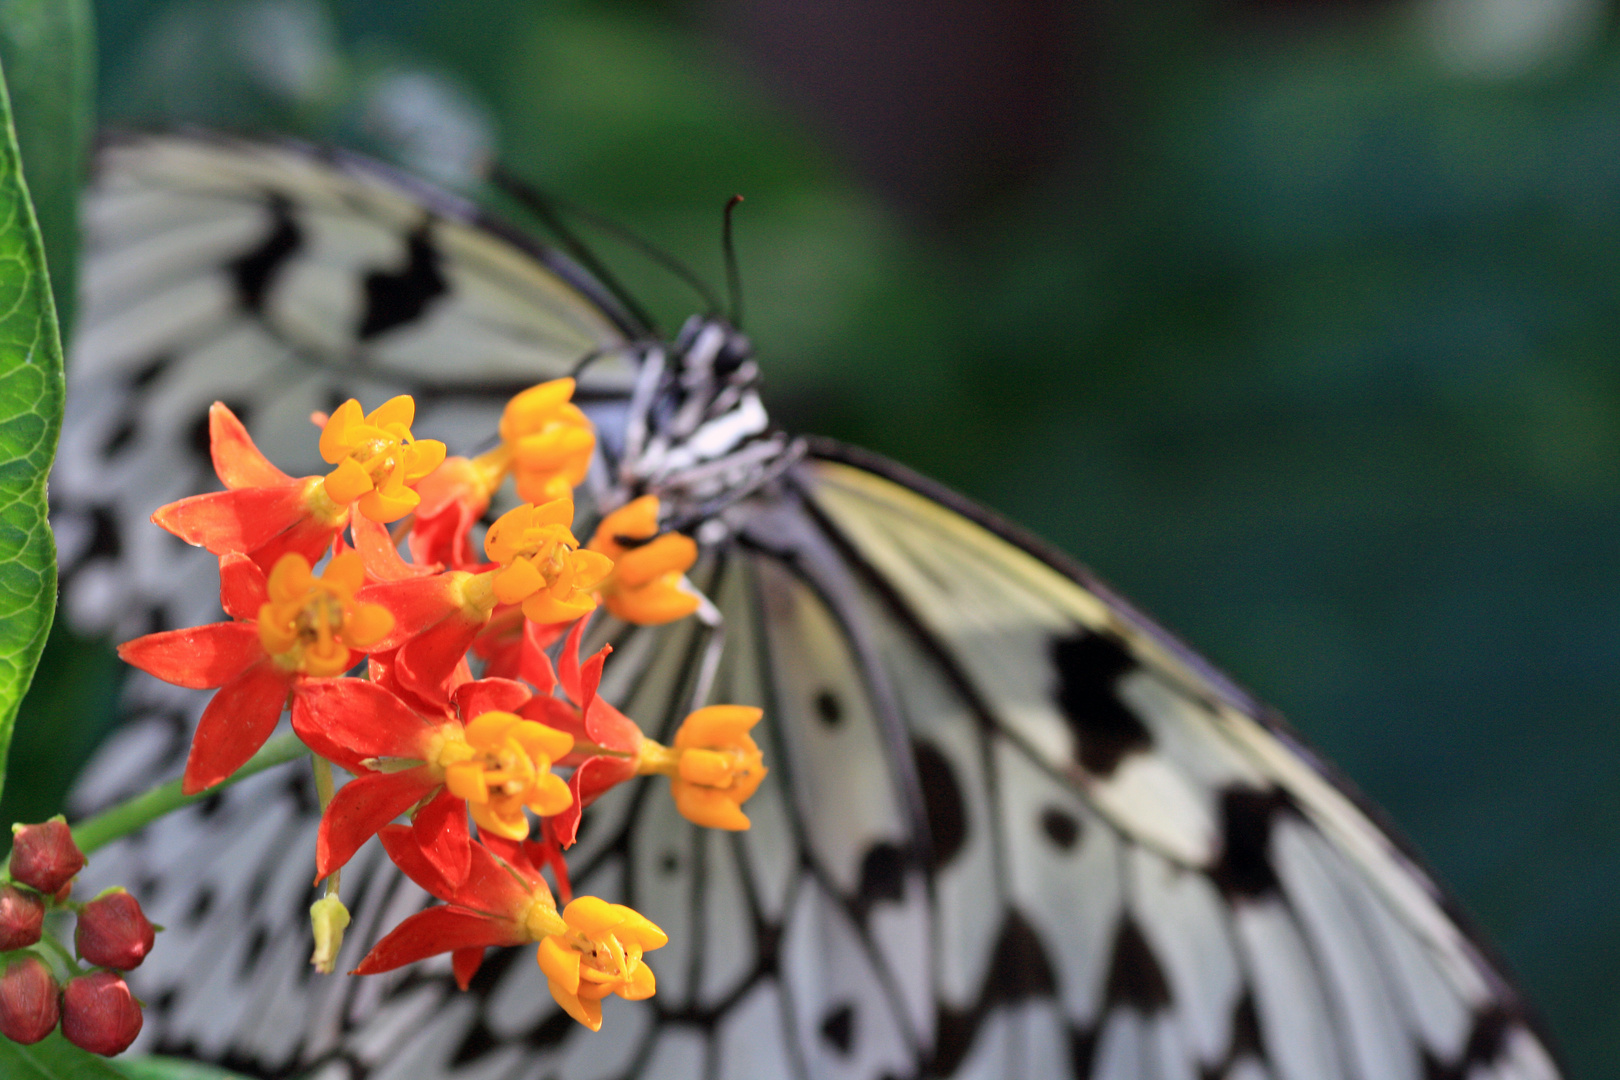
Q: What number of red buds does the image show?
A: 5